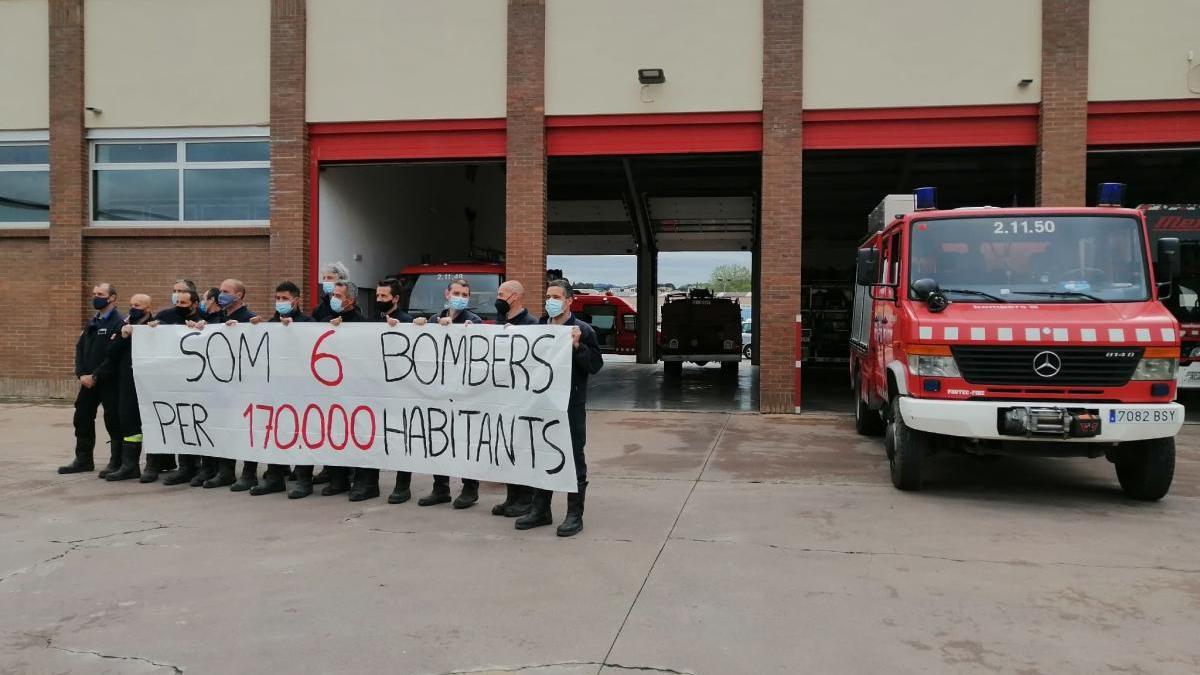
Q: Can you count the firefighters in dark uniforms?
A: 13